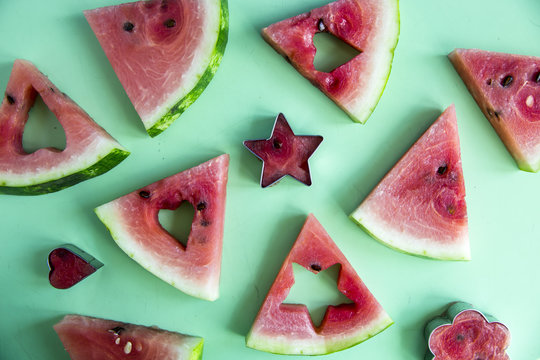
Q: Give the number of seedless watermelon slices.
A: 0